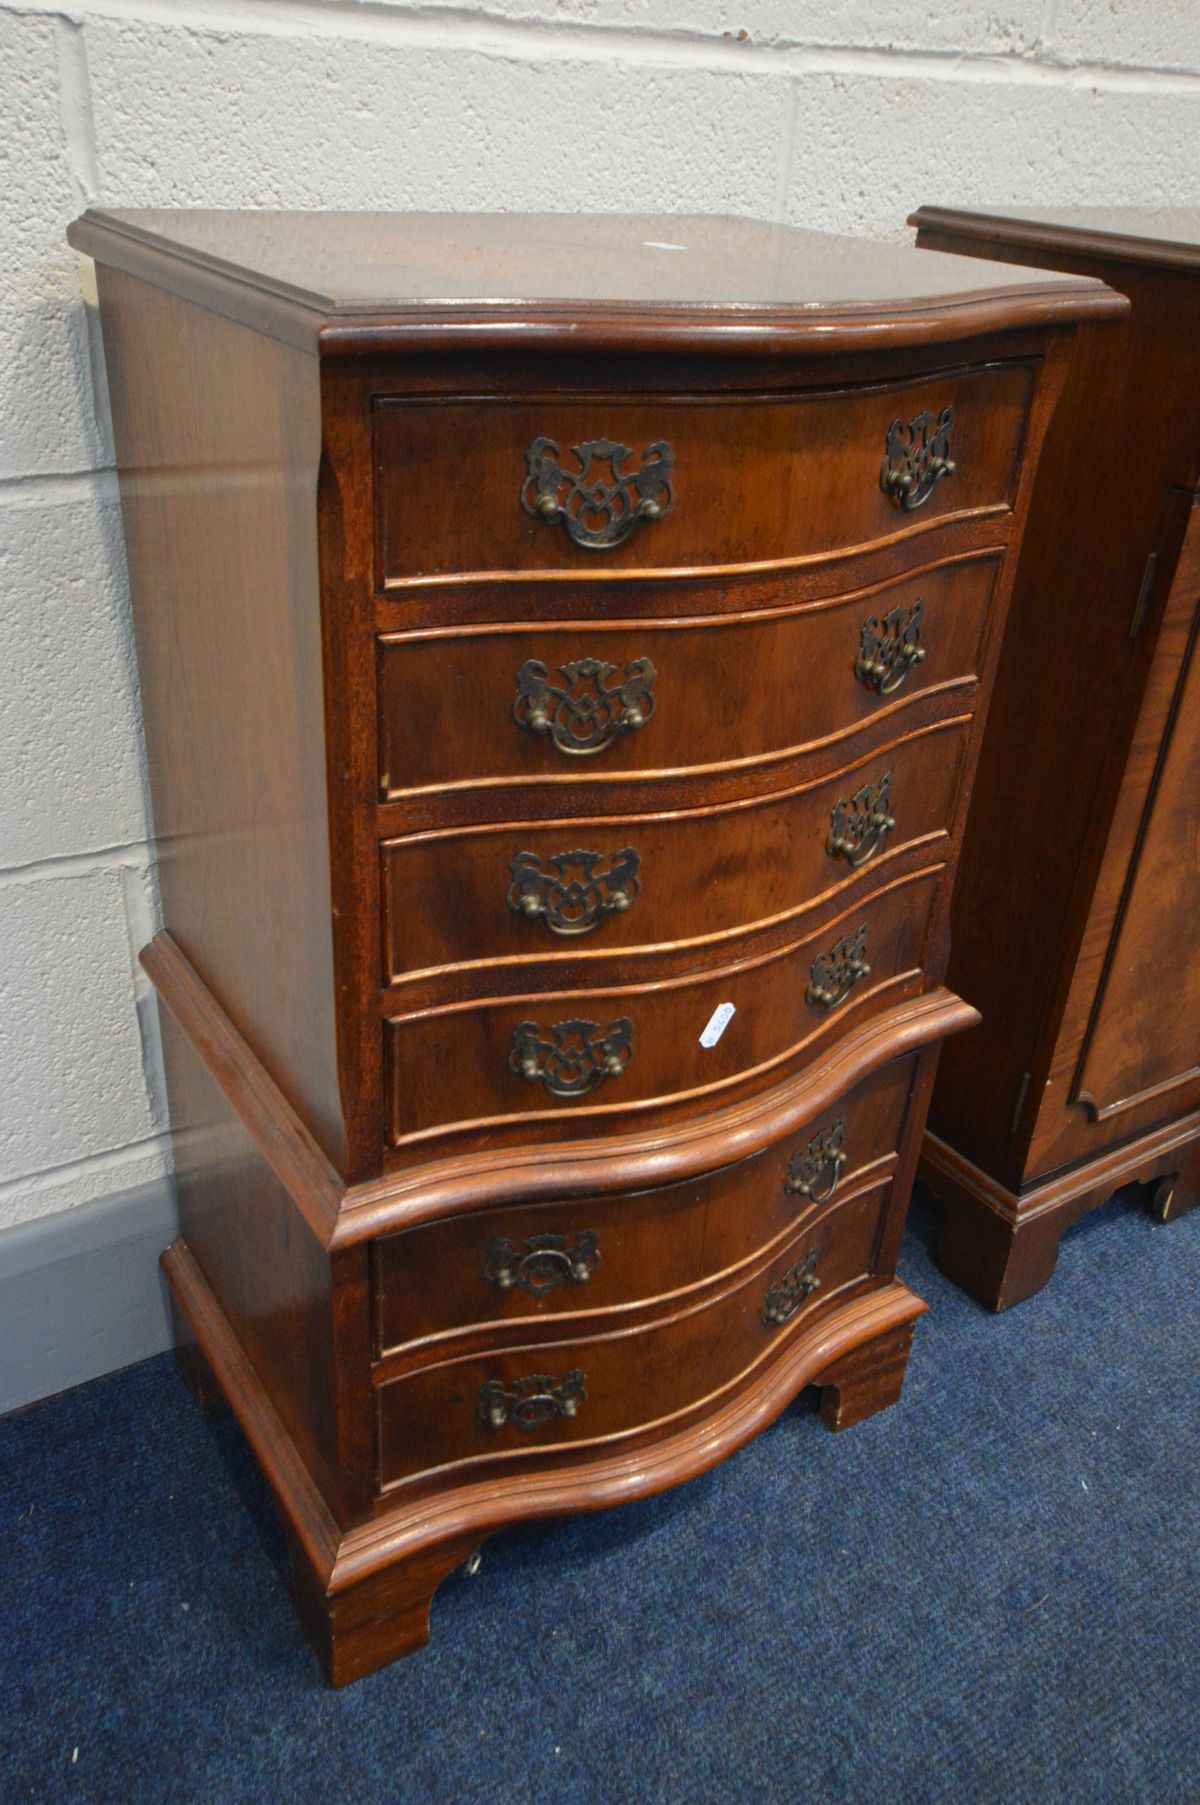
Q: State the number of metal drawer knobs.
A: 12